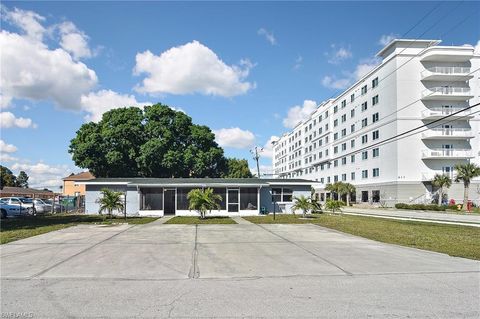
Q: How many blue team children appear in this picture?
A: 0